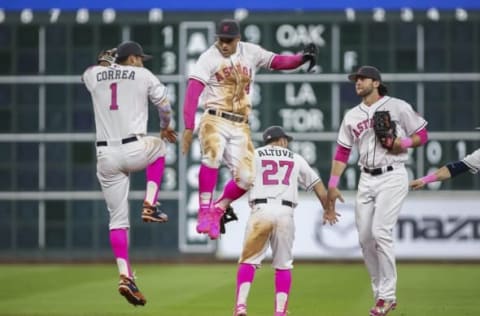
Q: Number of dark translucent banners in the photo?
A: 0